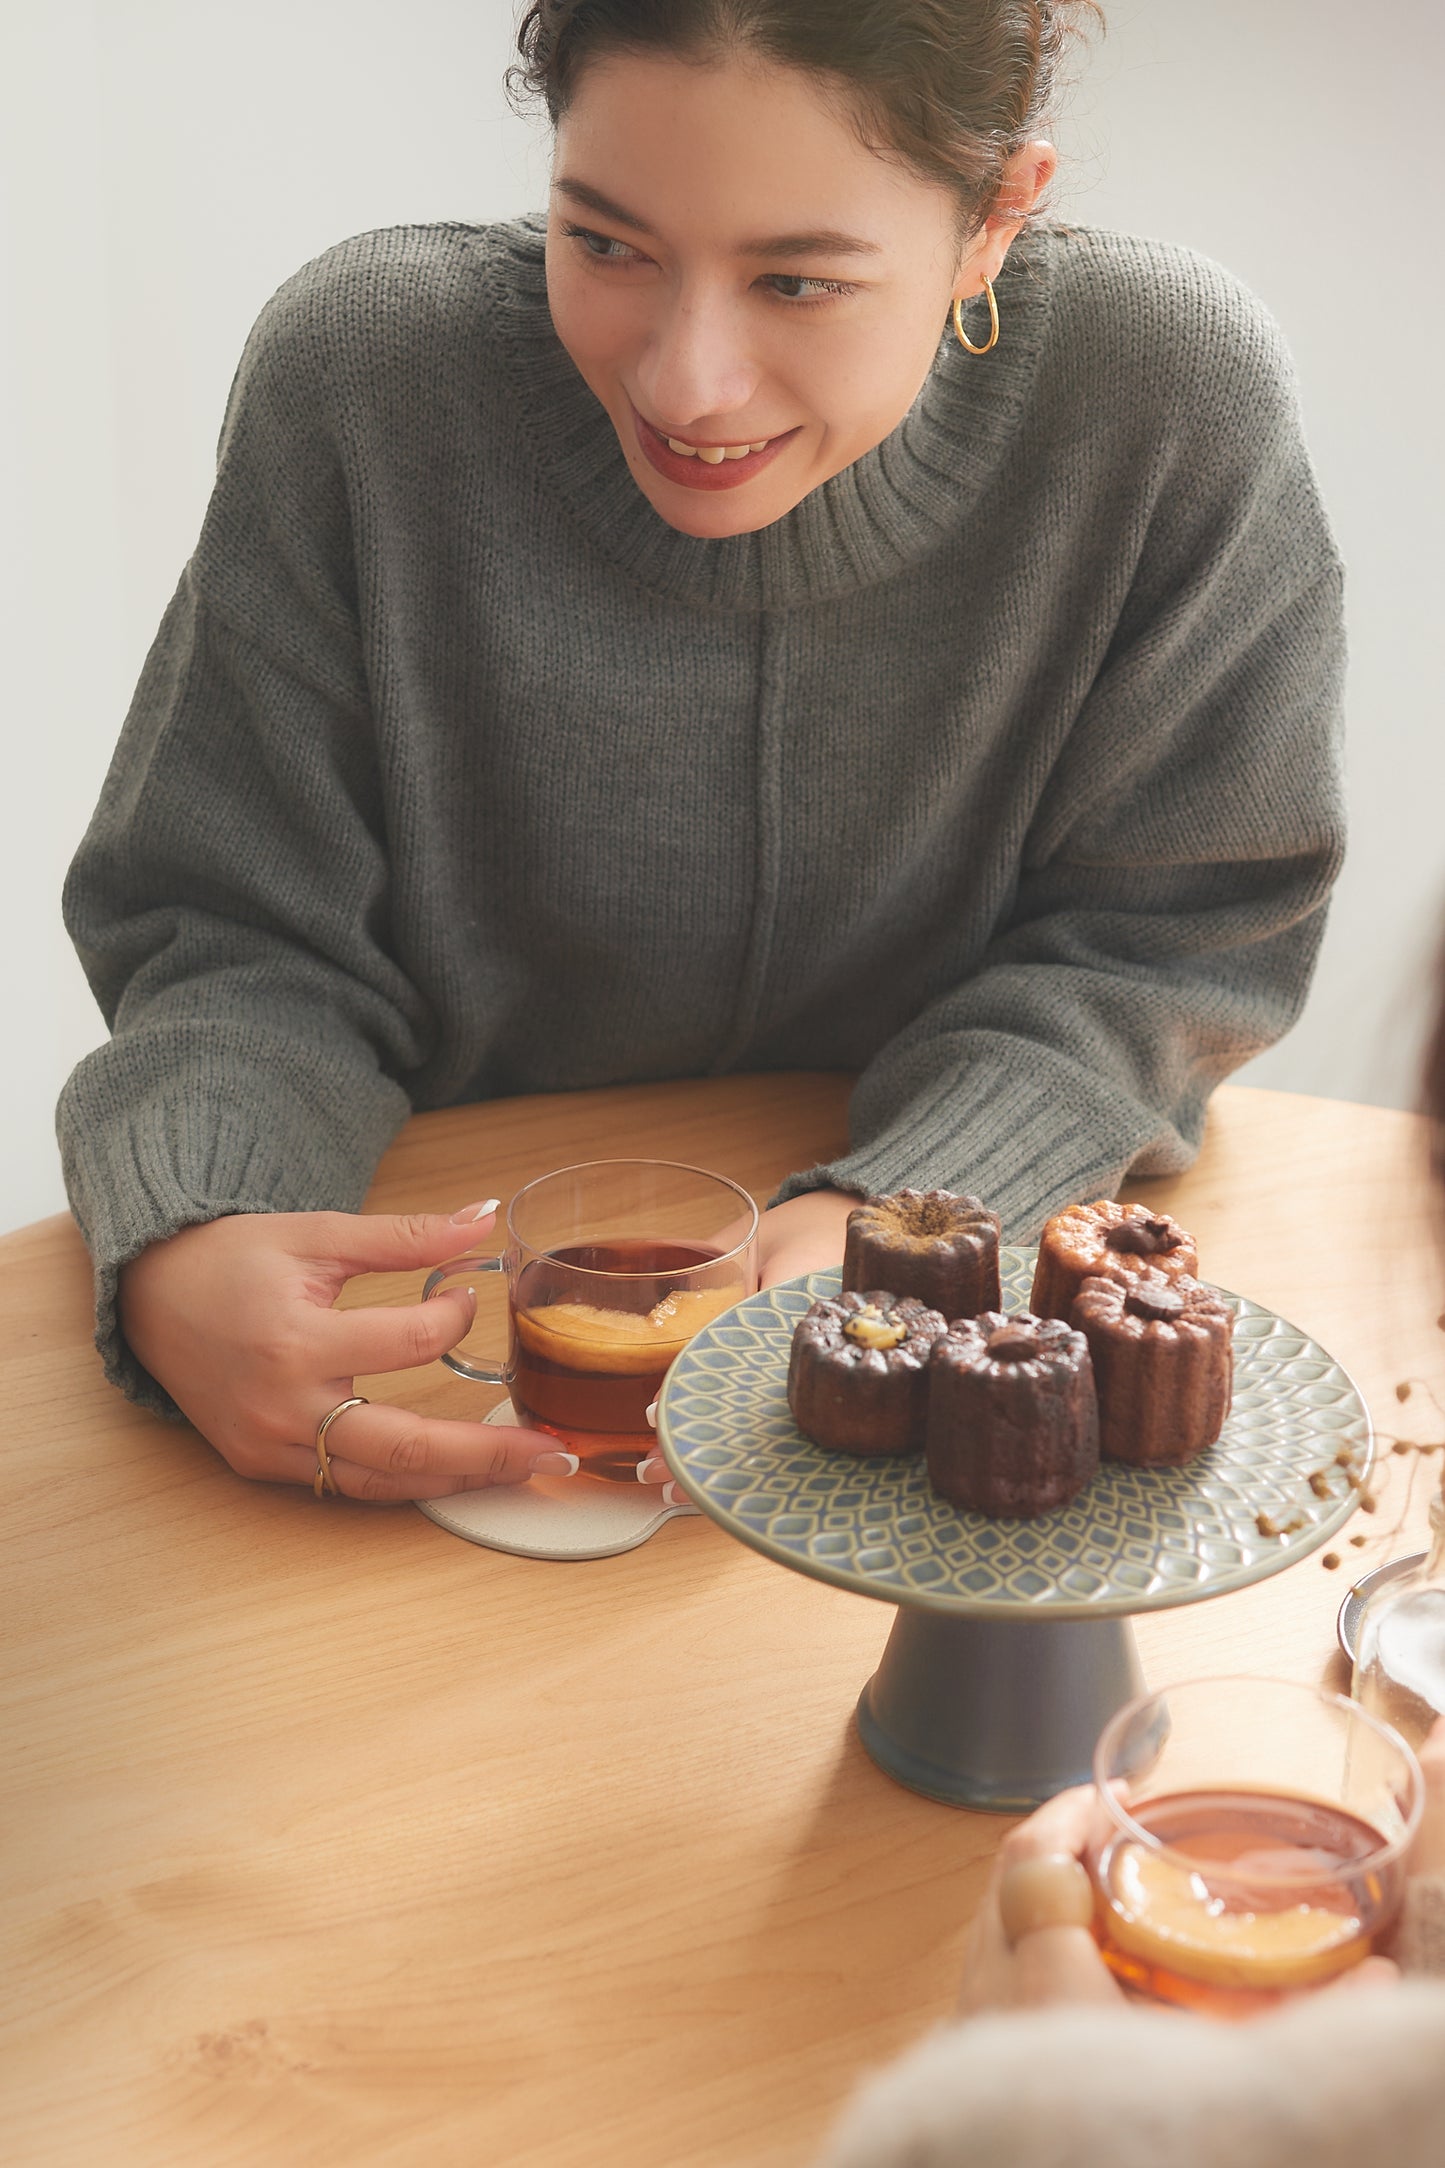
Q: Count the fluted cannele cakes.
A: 5